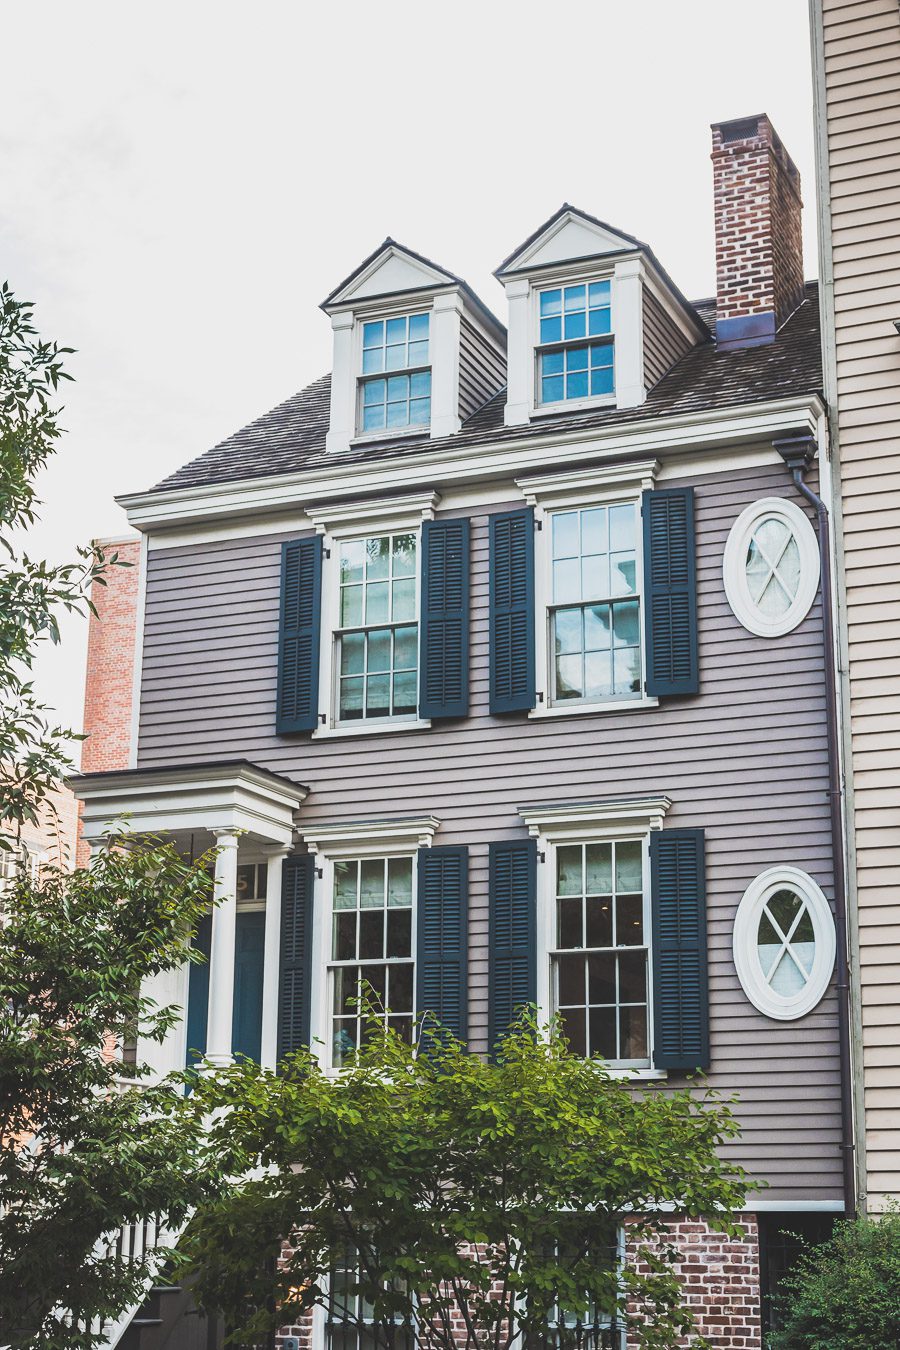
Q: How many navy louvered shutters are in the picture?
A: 8